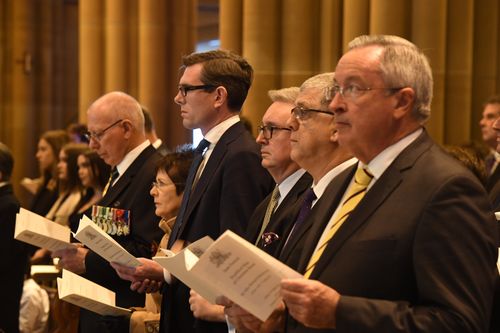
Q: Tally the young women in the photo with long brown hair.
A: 3